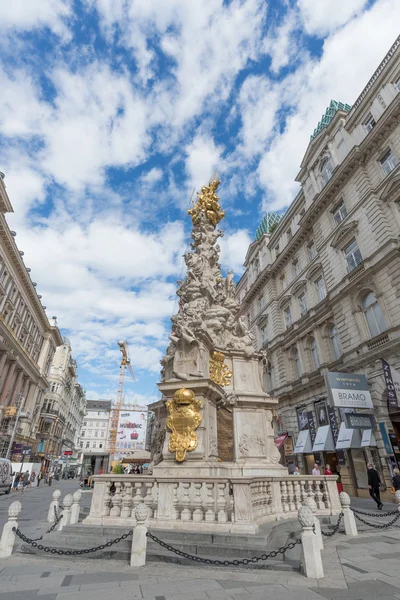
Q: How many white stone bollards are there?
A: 9